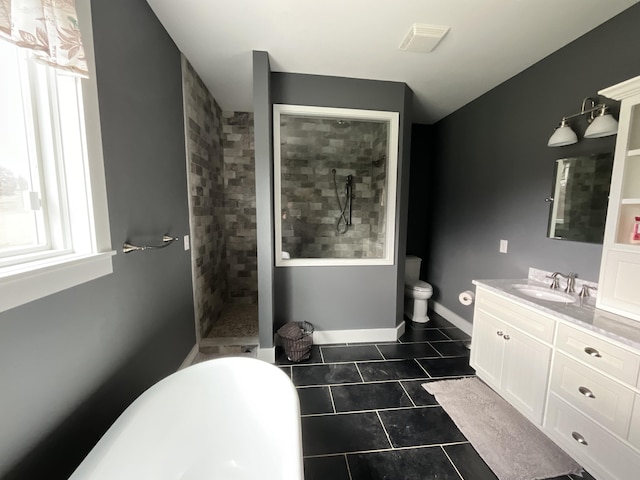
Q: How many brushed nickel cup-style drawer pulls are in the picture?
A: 3